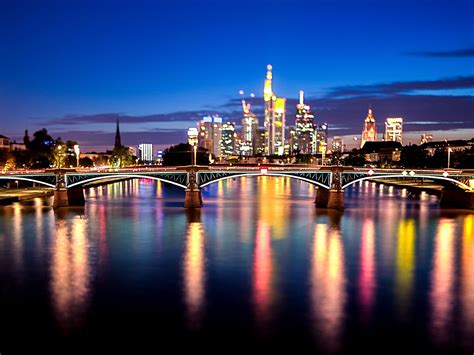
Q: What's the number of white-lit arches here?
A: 4